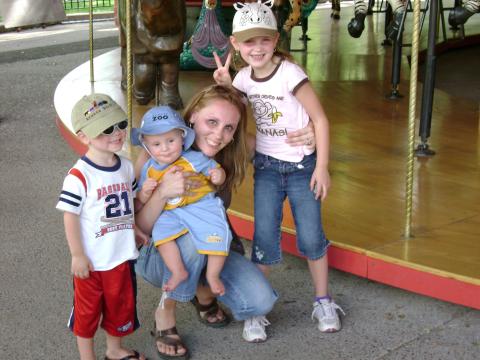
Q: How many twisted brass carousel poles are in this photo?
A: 3